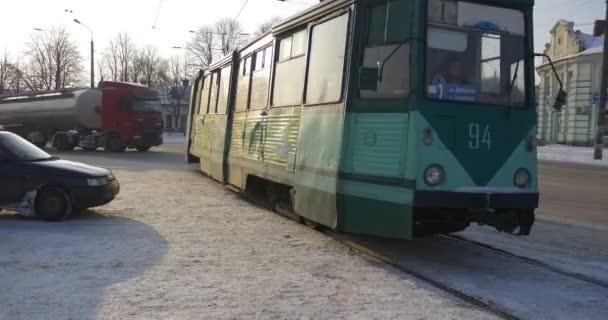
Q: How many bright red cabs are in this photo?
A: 1